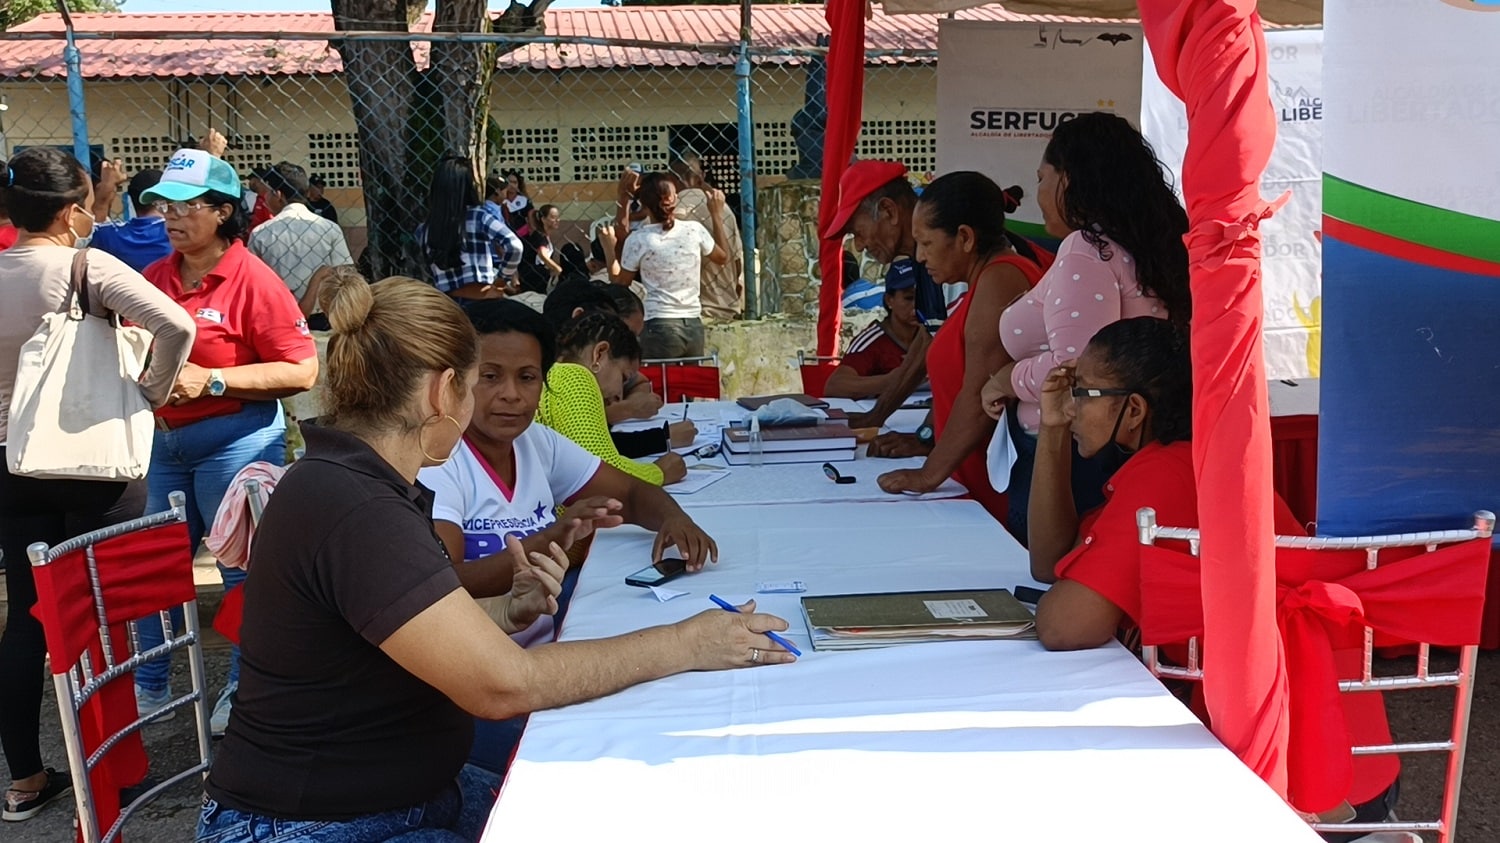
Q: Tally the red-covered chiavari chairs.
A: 5